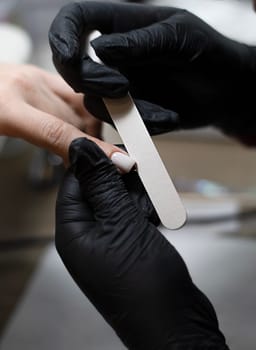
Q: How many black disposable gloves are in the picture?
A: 2